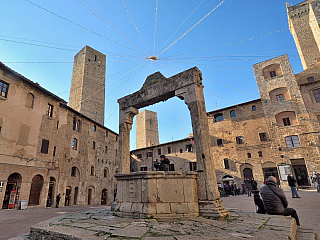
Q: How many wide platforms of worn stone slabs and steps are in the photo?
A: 1